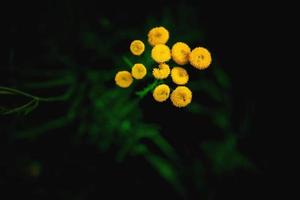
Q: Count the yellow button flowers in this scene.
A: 11